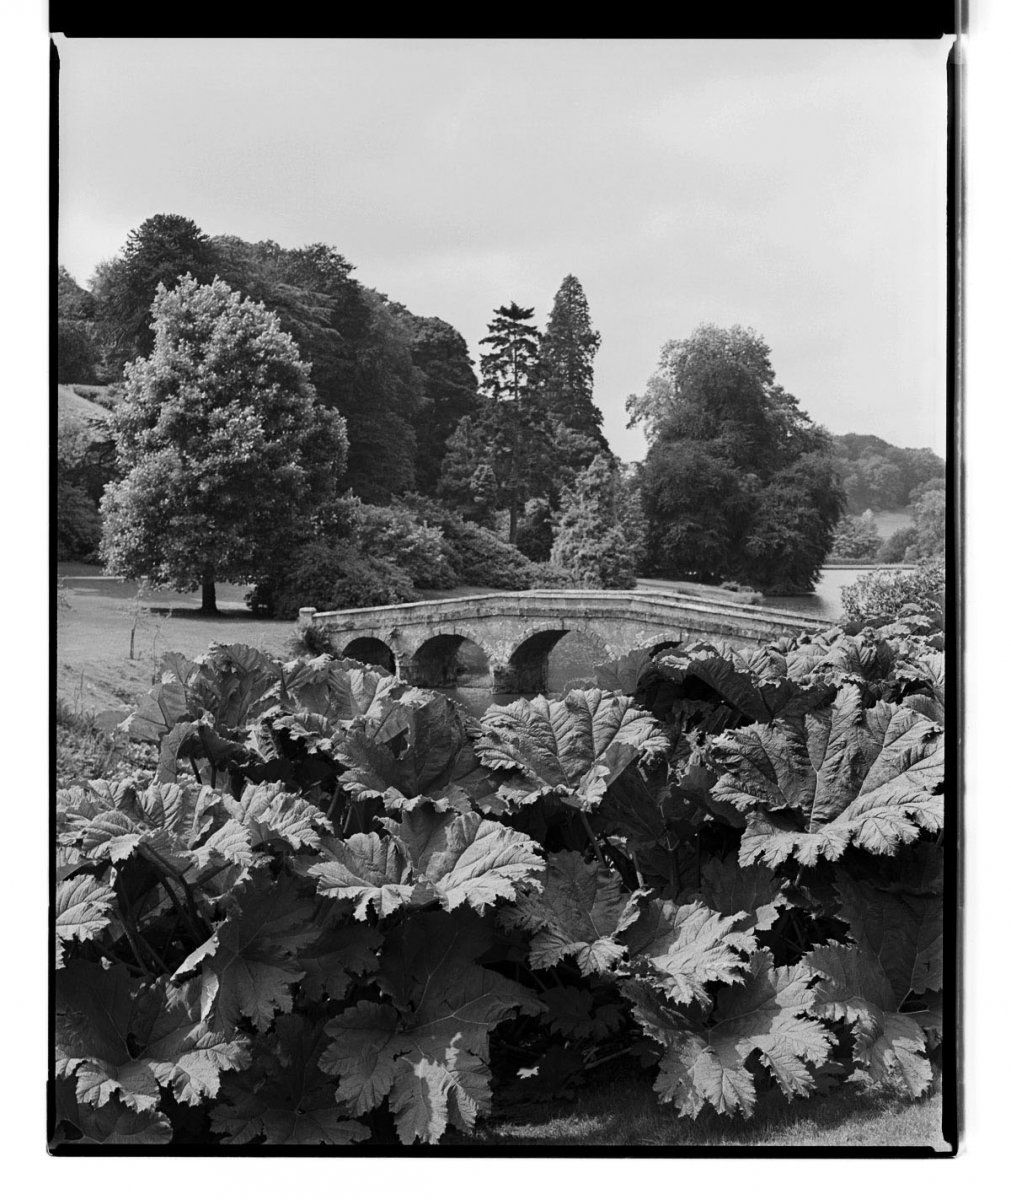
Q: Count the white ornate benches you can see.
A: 0